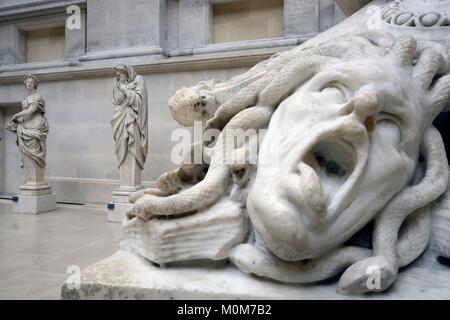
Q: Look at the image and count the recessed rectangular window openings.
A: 2